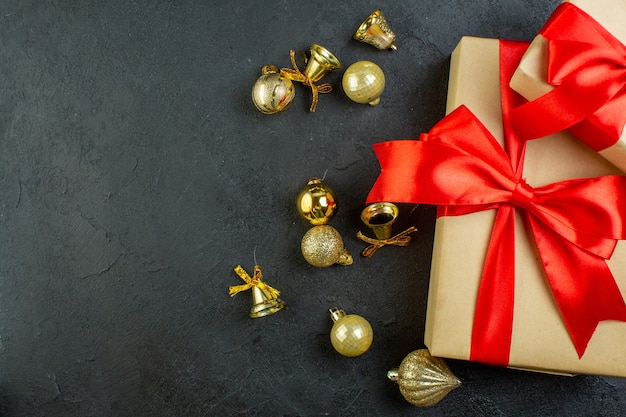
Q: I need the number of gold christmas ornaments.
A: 10